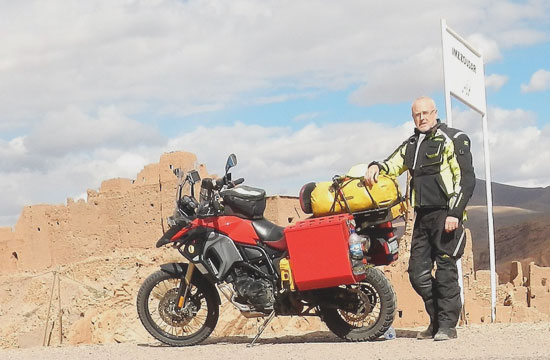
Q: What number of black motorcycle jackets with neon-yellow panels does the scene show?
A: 1